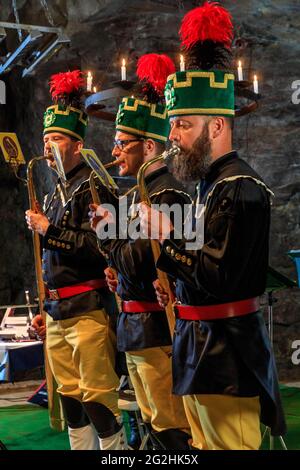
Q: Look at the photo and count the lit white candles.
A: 5